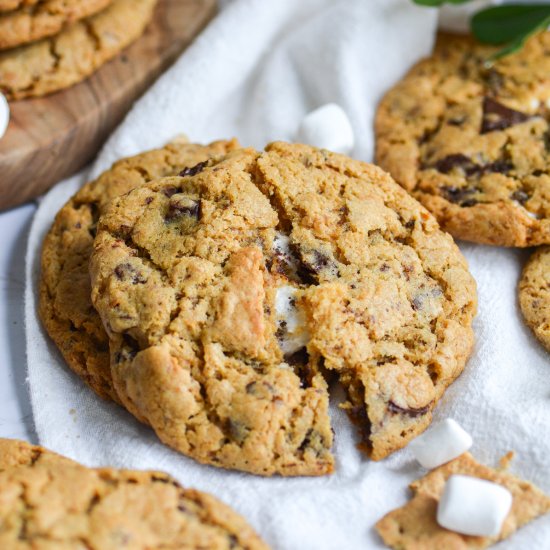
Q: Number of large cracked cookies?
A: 1